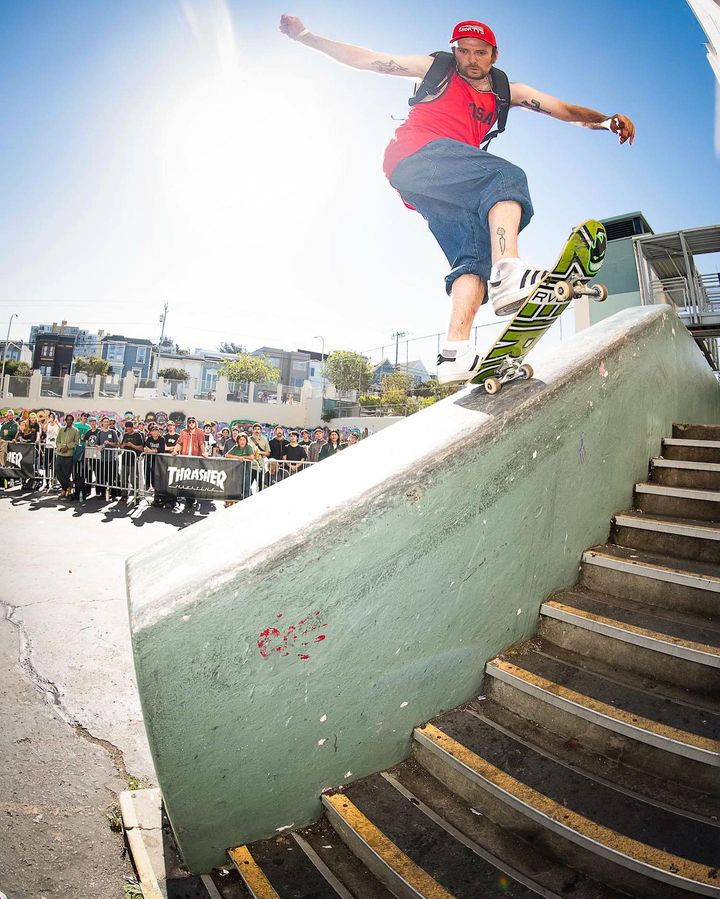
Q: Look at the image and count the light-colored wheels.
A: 4